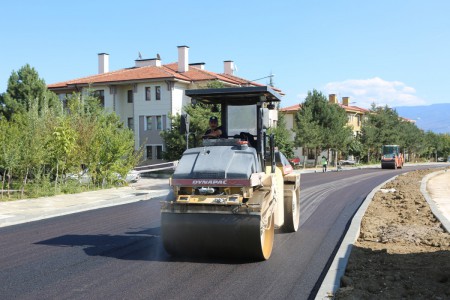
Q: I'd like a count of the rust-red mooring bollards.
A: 0